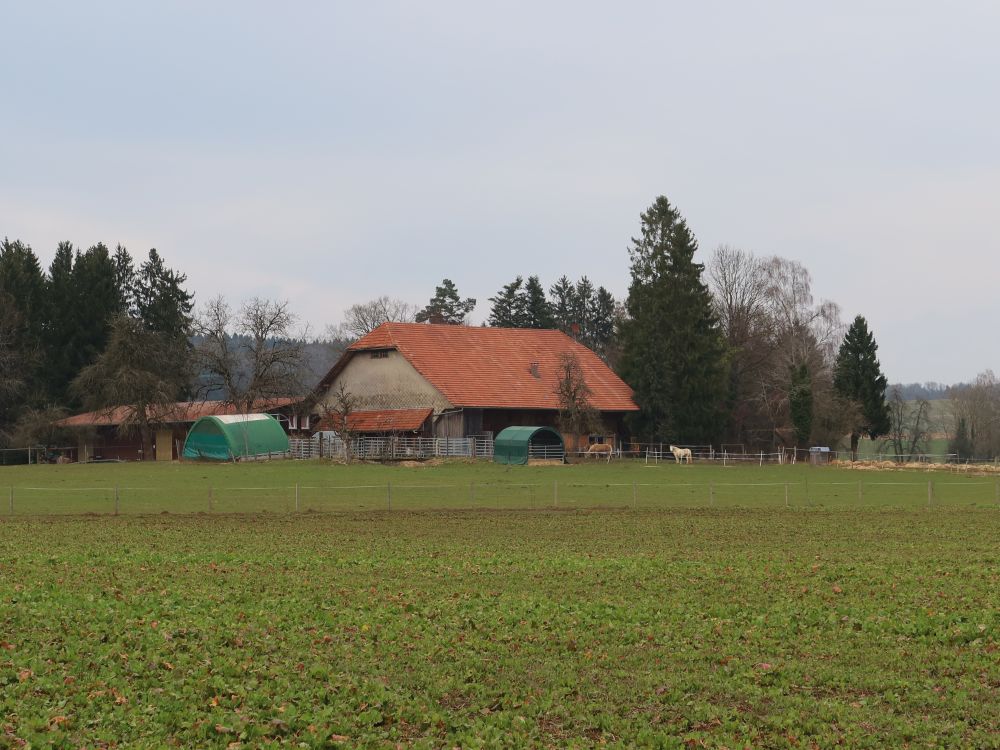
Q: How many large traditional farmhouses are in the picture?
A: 1